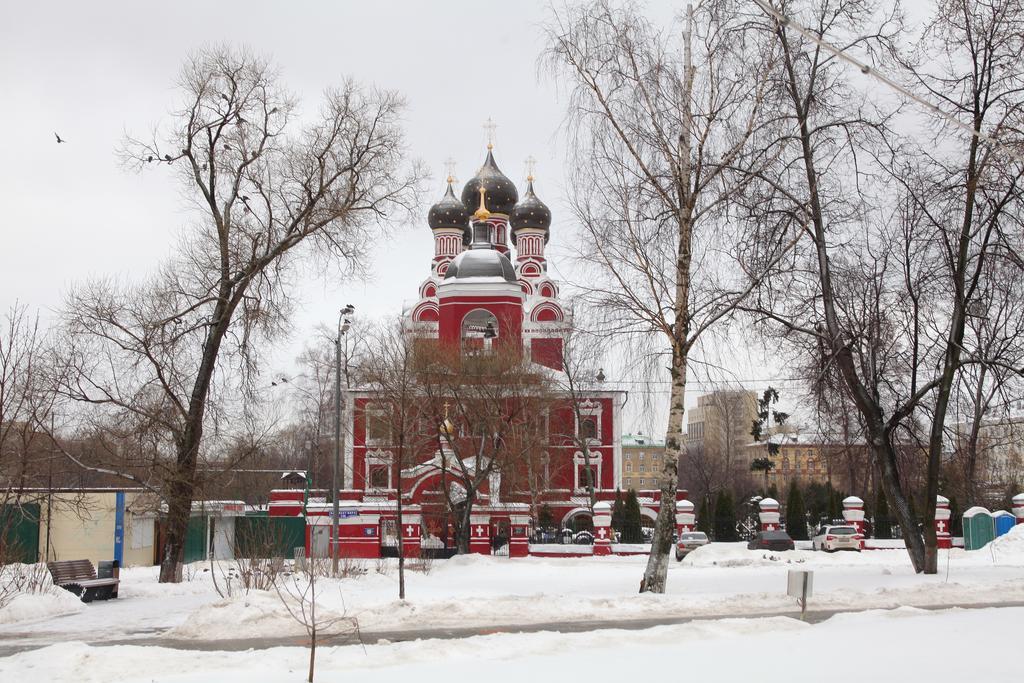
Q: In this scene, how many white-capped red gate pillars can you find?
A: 6